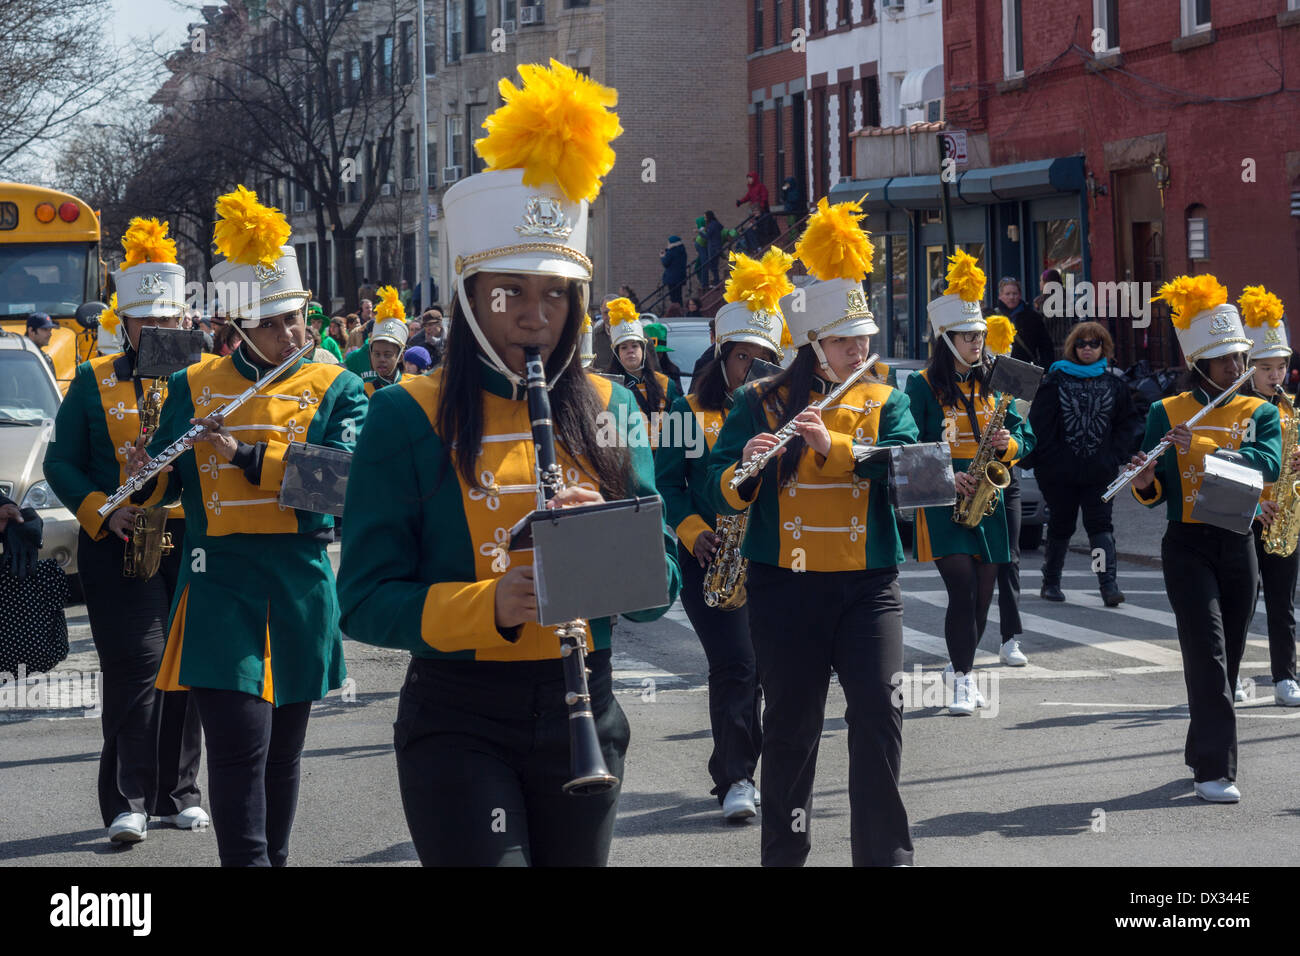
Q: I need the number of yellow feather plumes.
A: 14